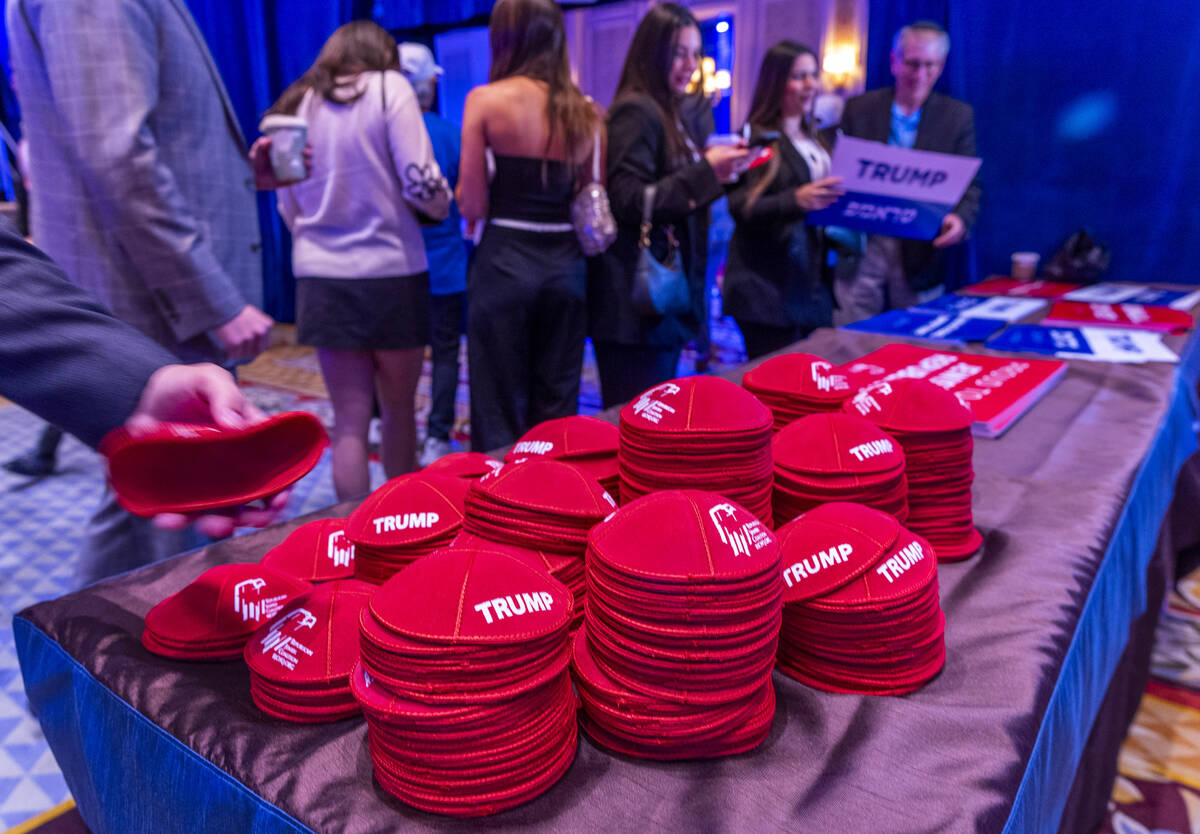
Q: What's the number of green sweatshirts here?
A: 0